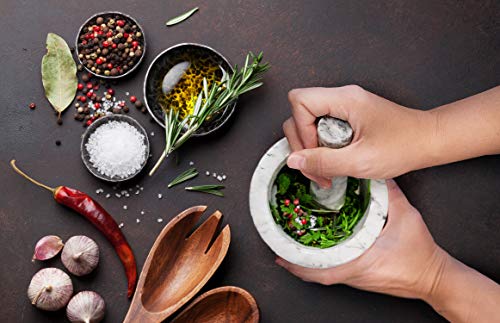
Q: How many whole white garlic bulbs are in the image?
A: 3